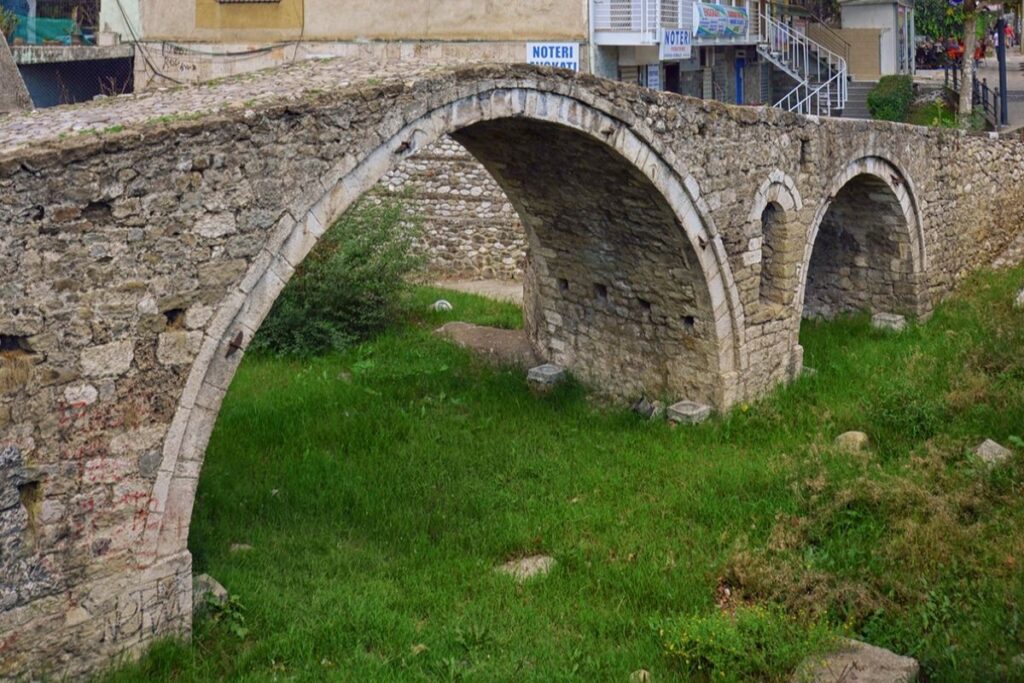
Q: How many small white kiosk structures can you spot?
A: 1